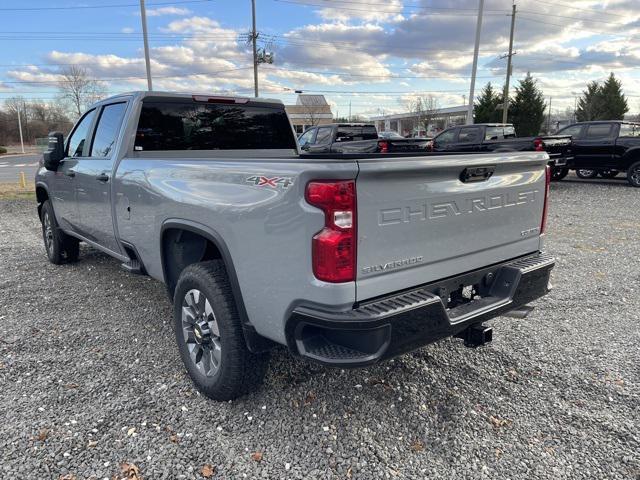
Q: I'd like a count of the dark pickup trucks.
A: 3